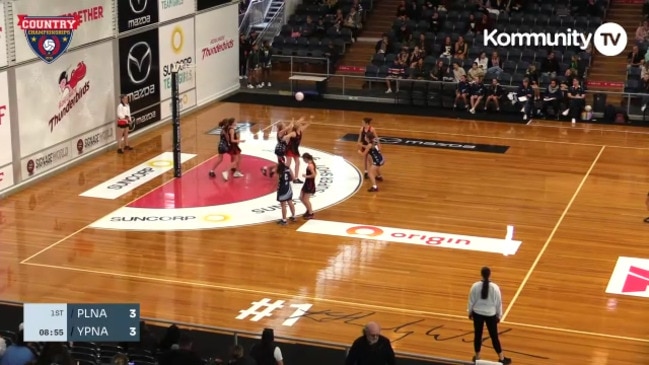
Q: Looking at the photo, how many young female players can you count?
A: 8